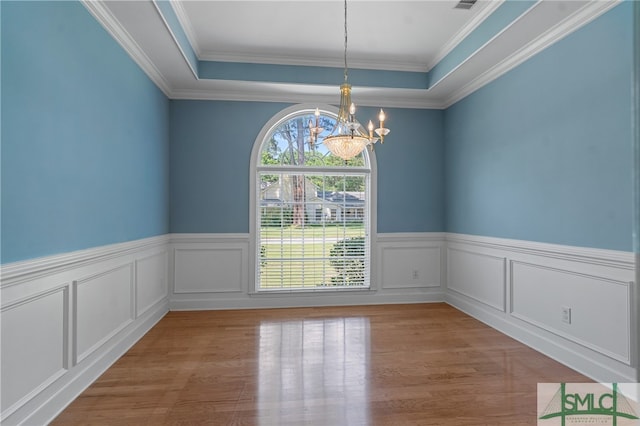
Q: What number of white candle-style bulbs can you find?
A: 5